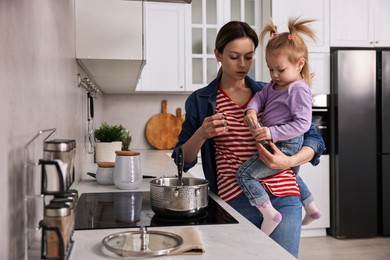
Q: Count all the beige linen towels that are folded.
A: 1